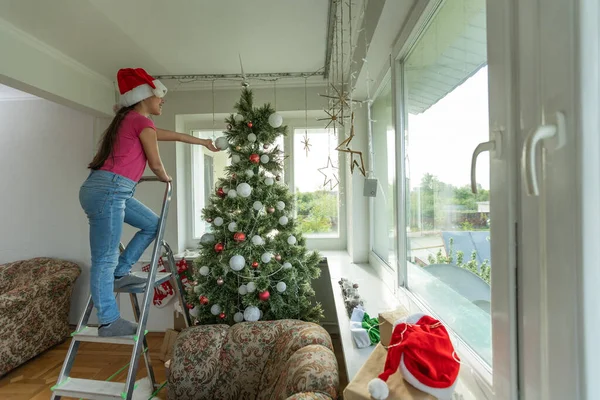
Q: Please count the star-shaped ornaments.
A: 5